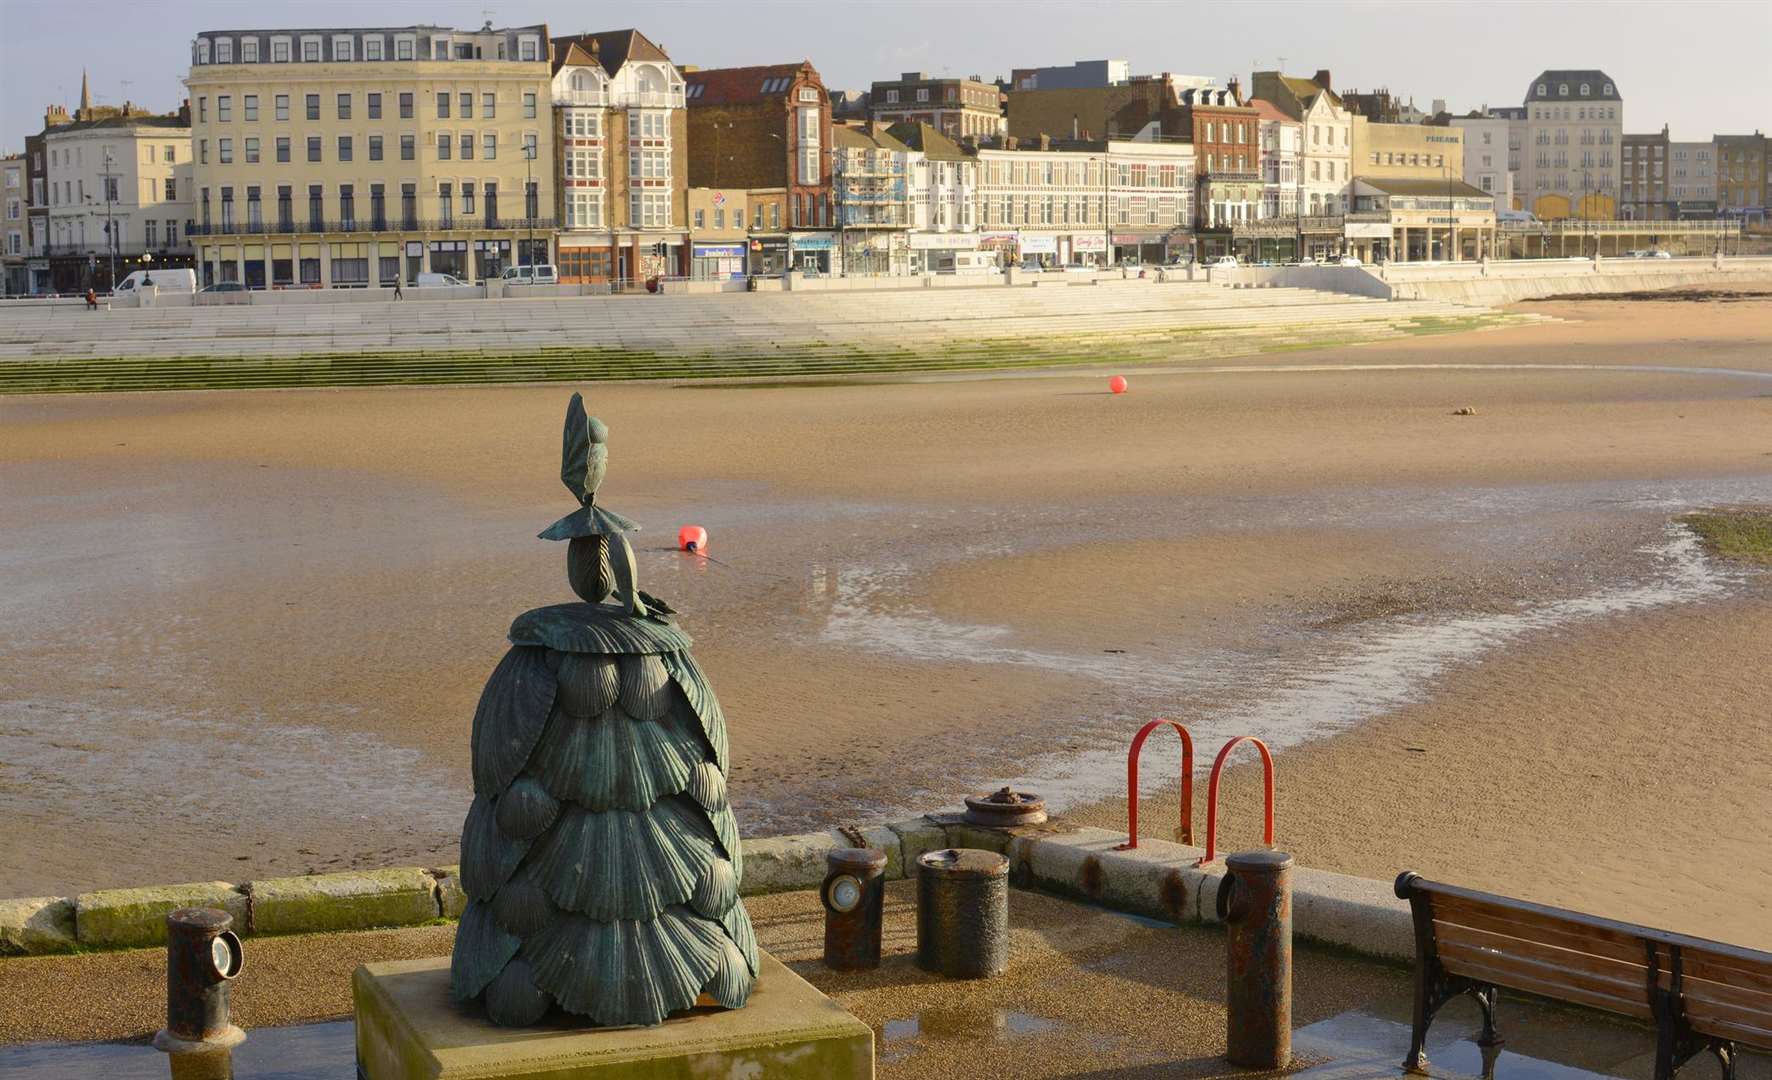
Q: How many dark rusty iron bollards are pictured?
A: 4